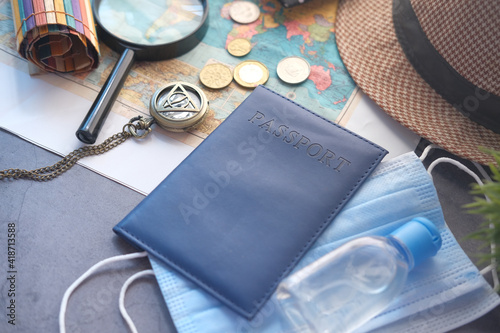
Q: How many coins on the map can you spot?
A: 5